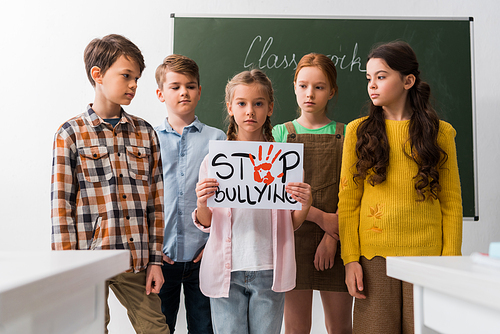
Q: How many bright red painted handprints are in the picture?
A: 1